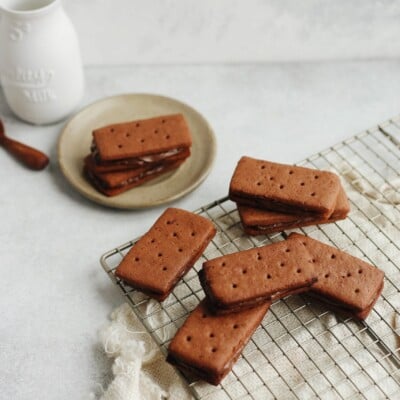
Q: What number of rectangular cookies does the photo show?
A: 8